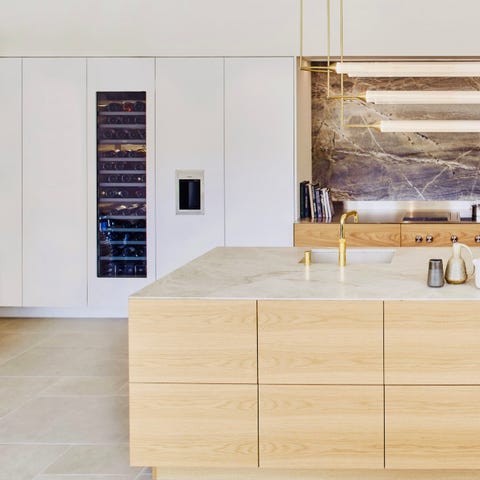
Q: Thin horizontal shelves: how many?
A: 11